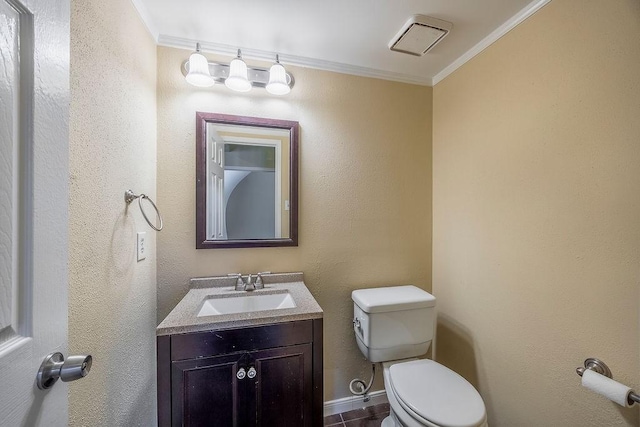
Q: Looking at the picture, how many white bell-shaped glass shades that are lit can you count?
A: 3